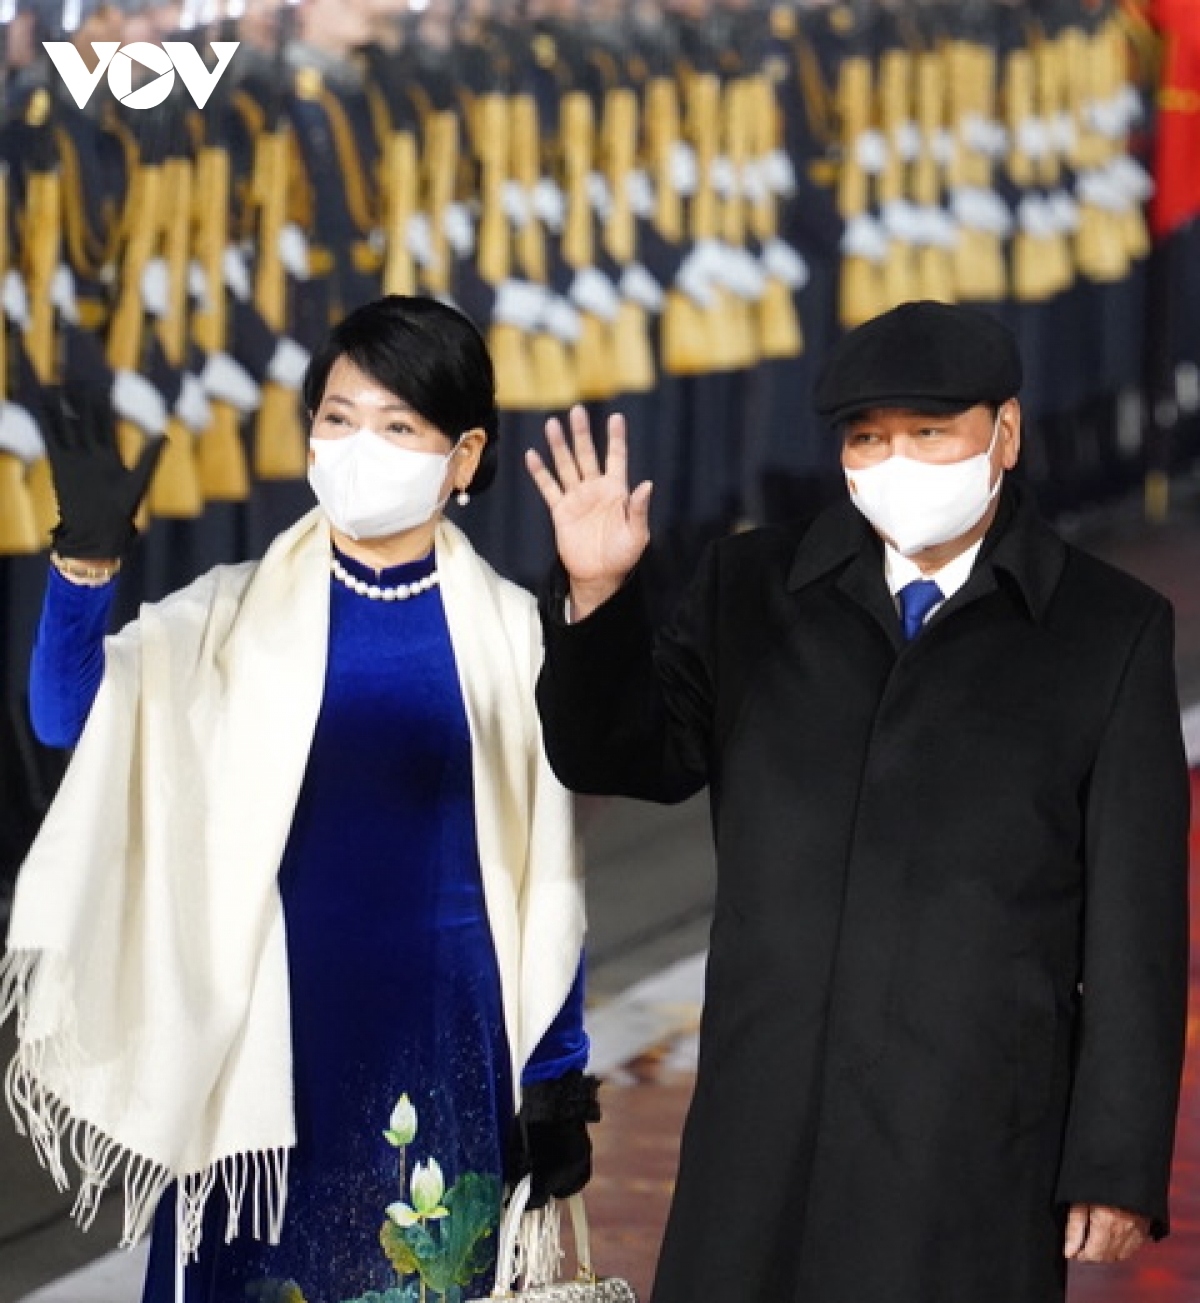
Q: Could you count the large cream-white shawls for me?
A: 1